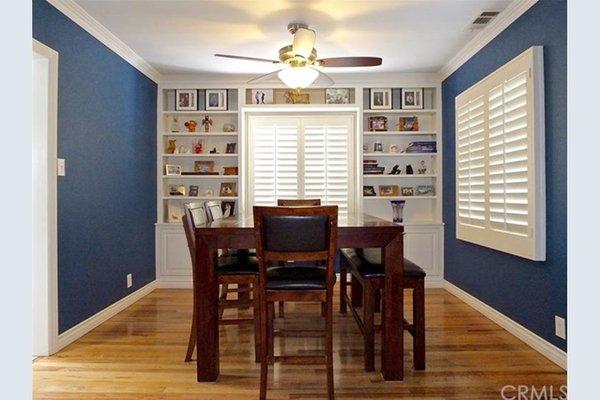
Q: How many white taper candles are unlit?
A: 0